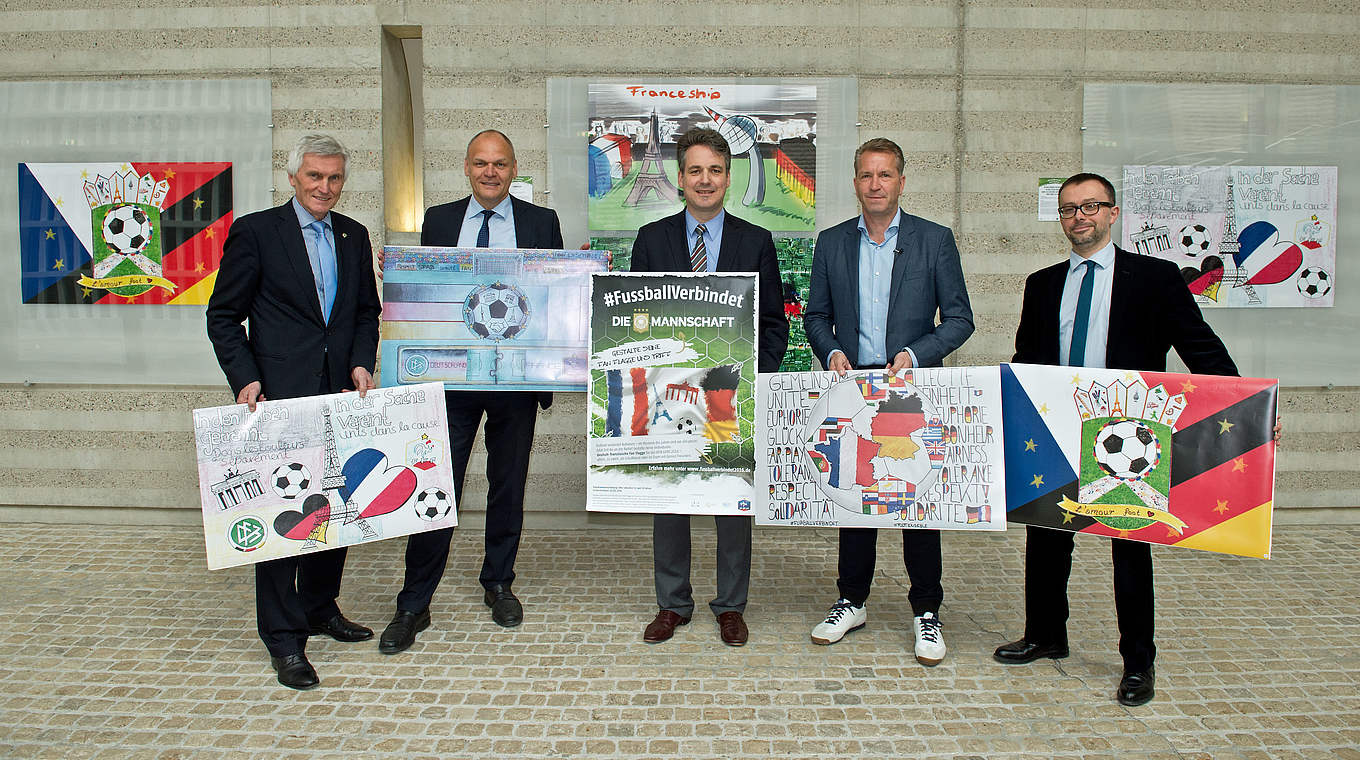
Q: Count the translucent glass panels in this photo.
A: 3